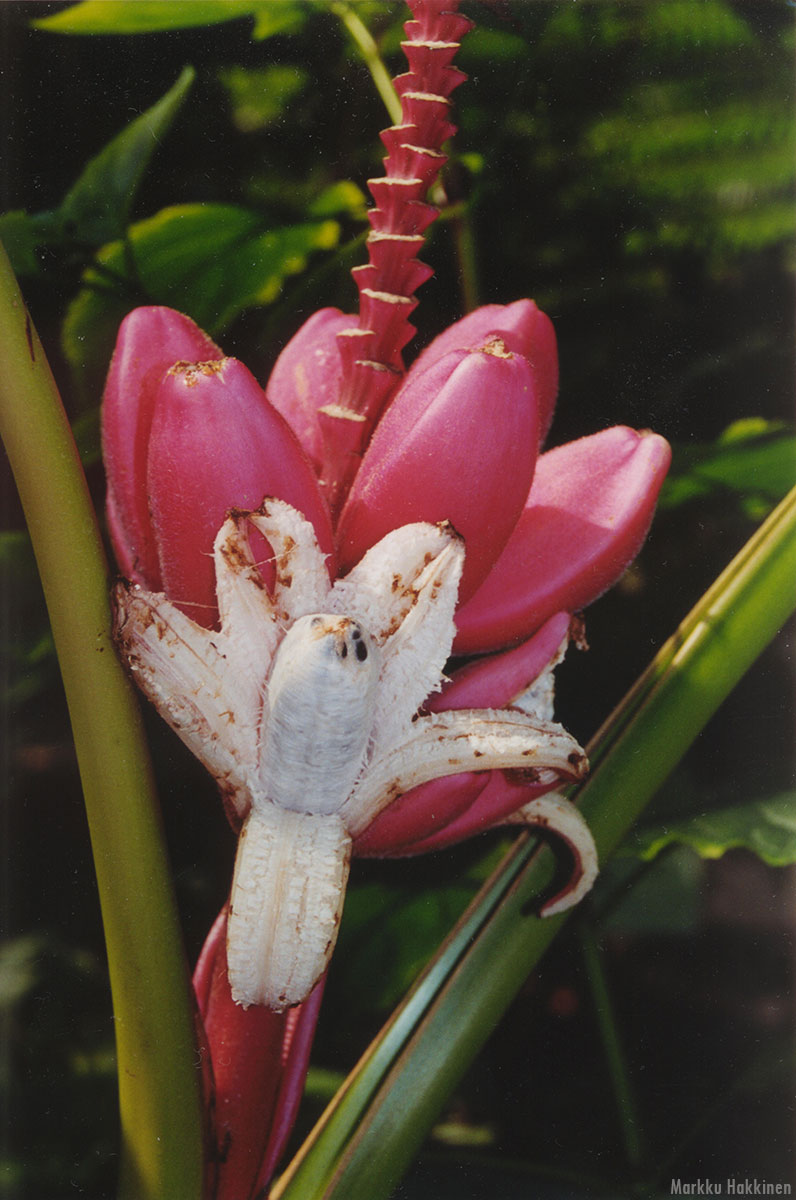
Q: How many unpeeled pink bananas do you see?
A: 6